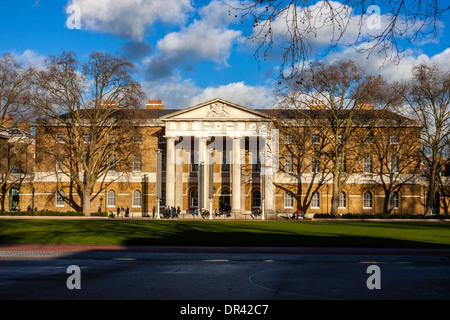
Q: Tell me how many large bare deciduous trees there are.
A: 4